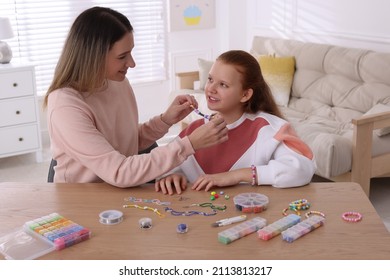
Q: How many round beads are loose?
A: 5